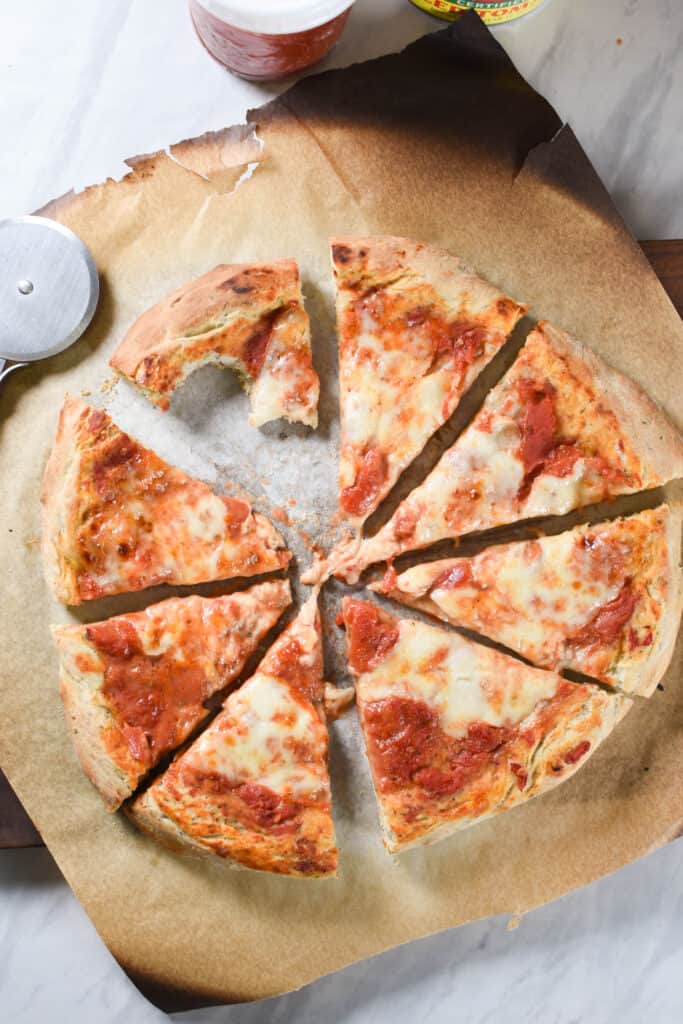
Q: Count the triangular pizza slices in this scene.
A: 7